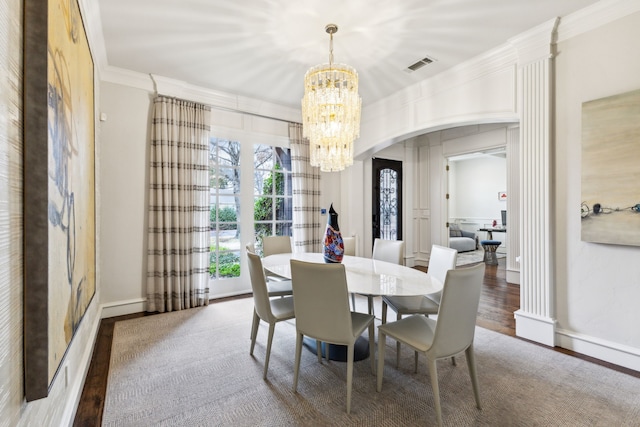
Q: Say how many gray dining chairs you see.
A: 8